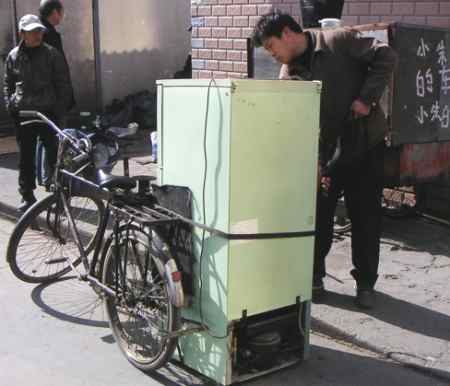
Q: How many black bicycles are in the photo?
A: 1